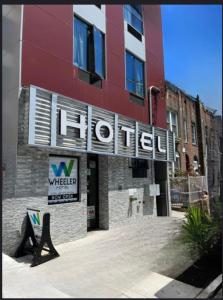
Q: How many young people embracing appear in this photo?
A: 0